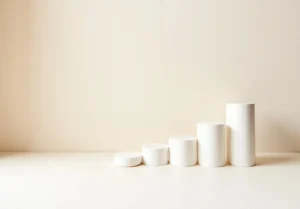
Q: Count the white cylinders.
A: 5